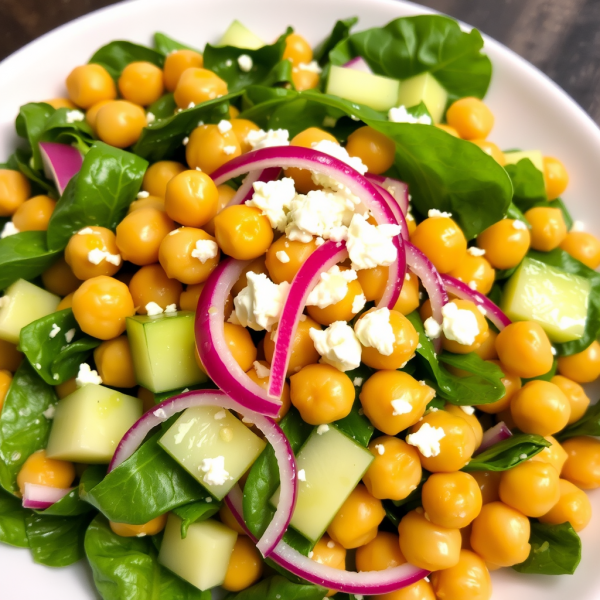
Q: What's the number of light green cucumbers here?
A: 11